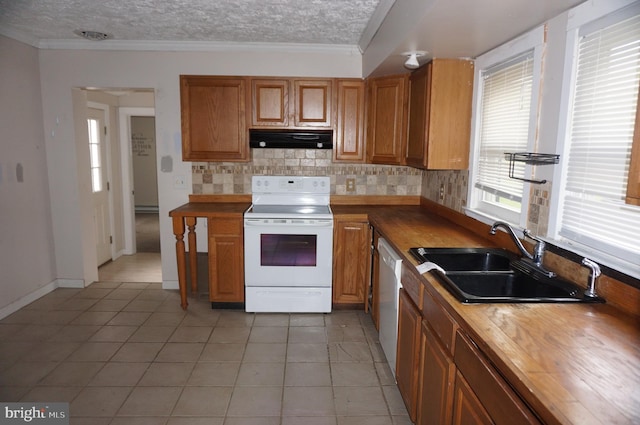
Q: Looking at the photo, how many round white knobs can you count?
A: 4